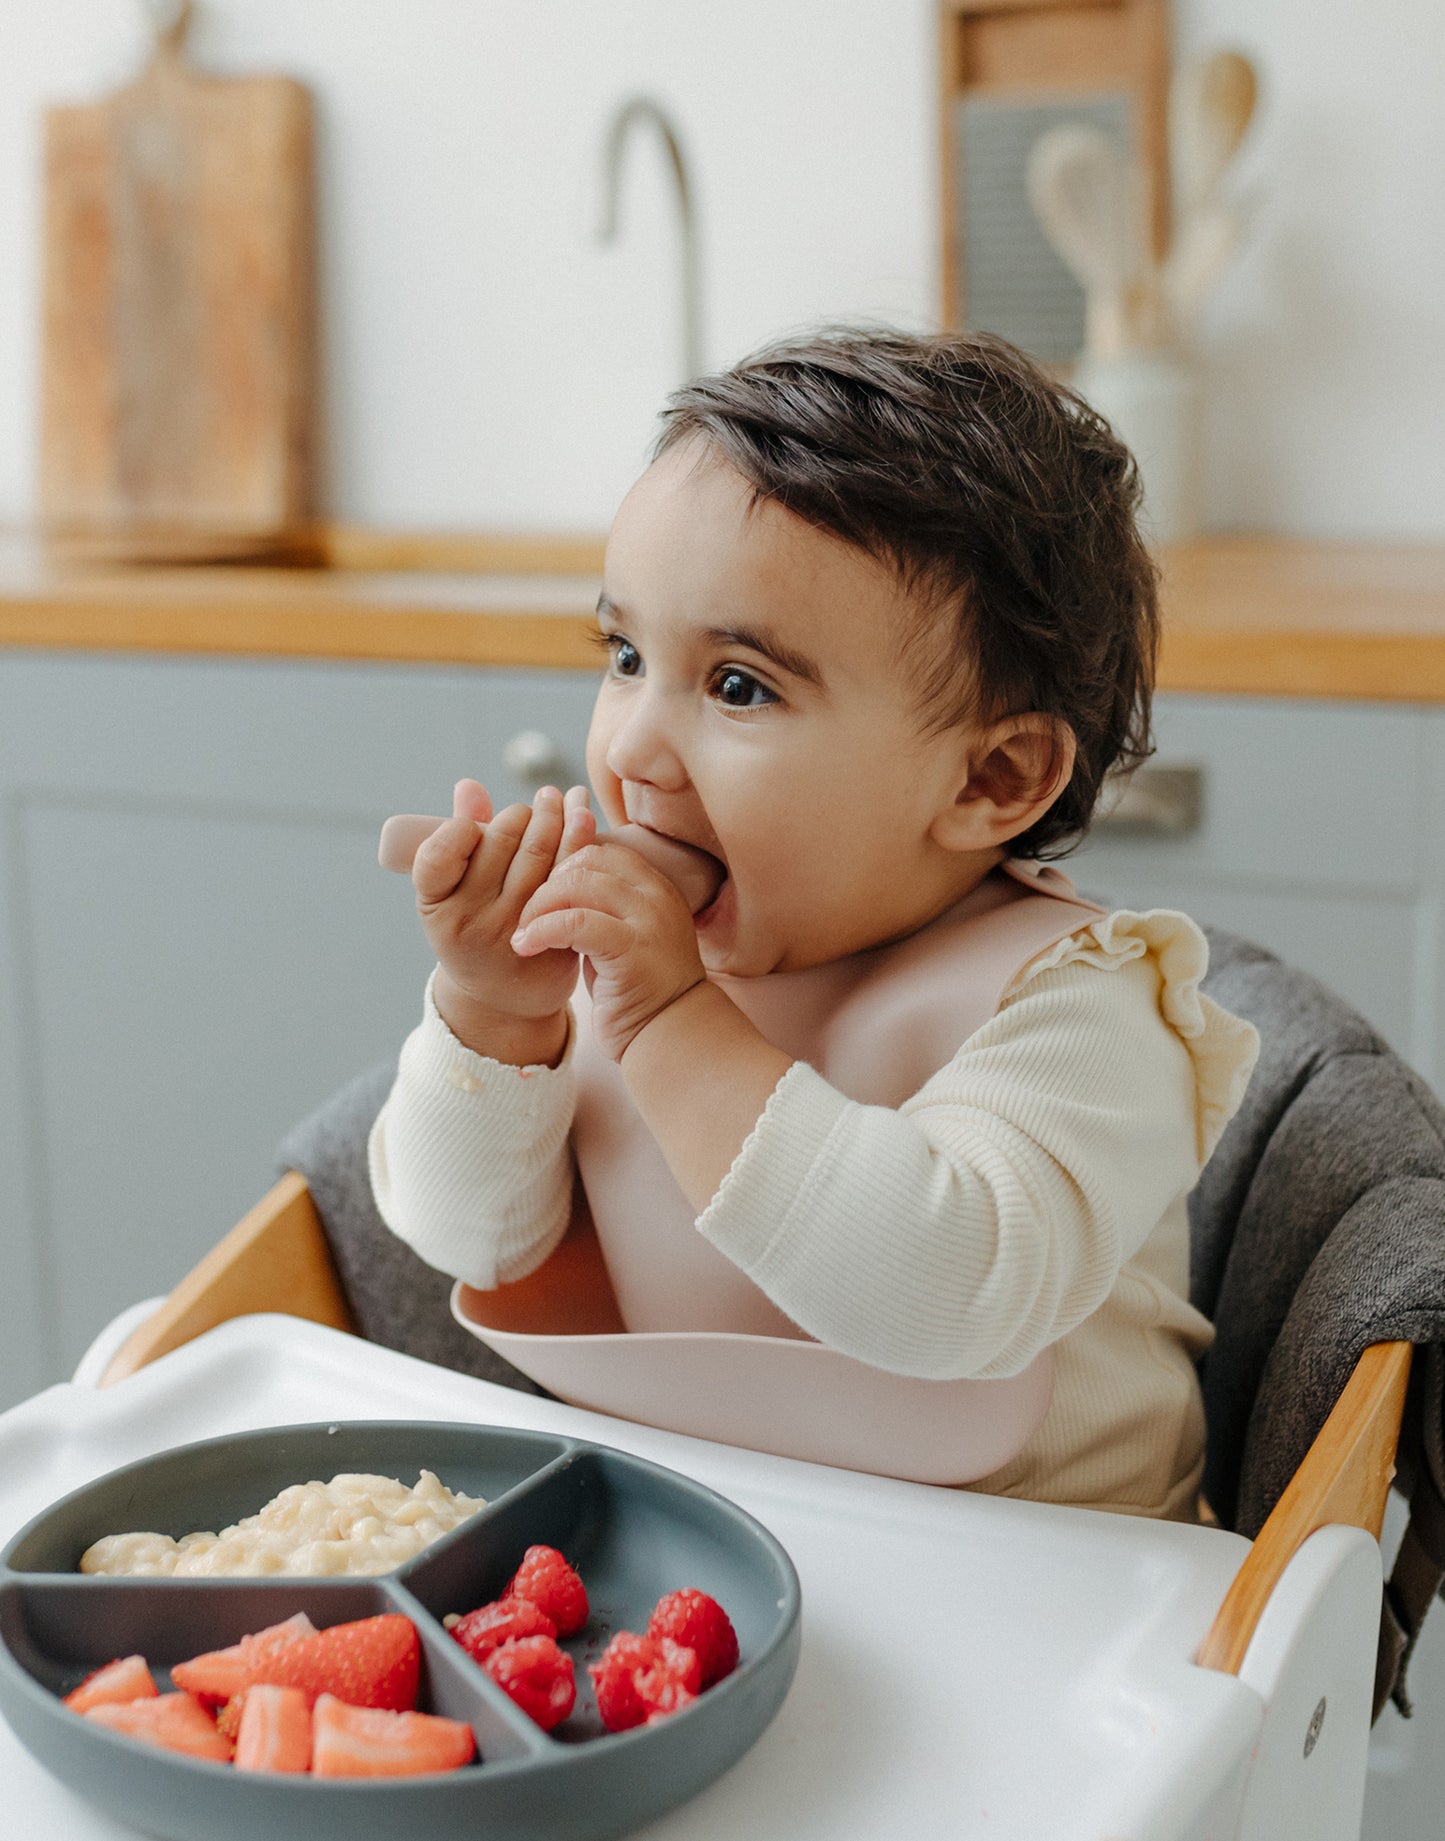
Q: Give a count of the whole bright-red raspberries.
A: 5